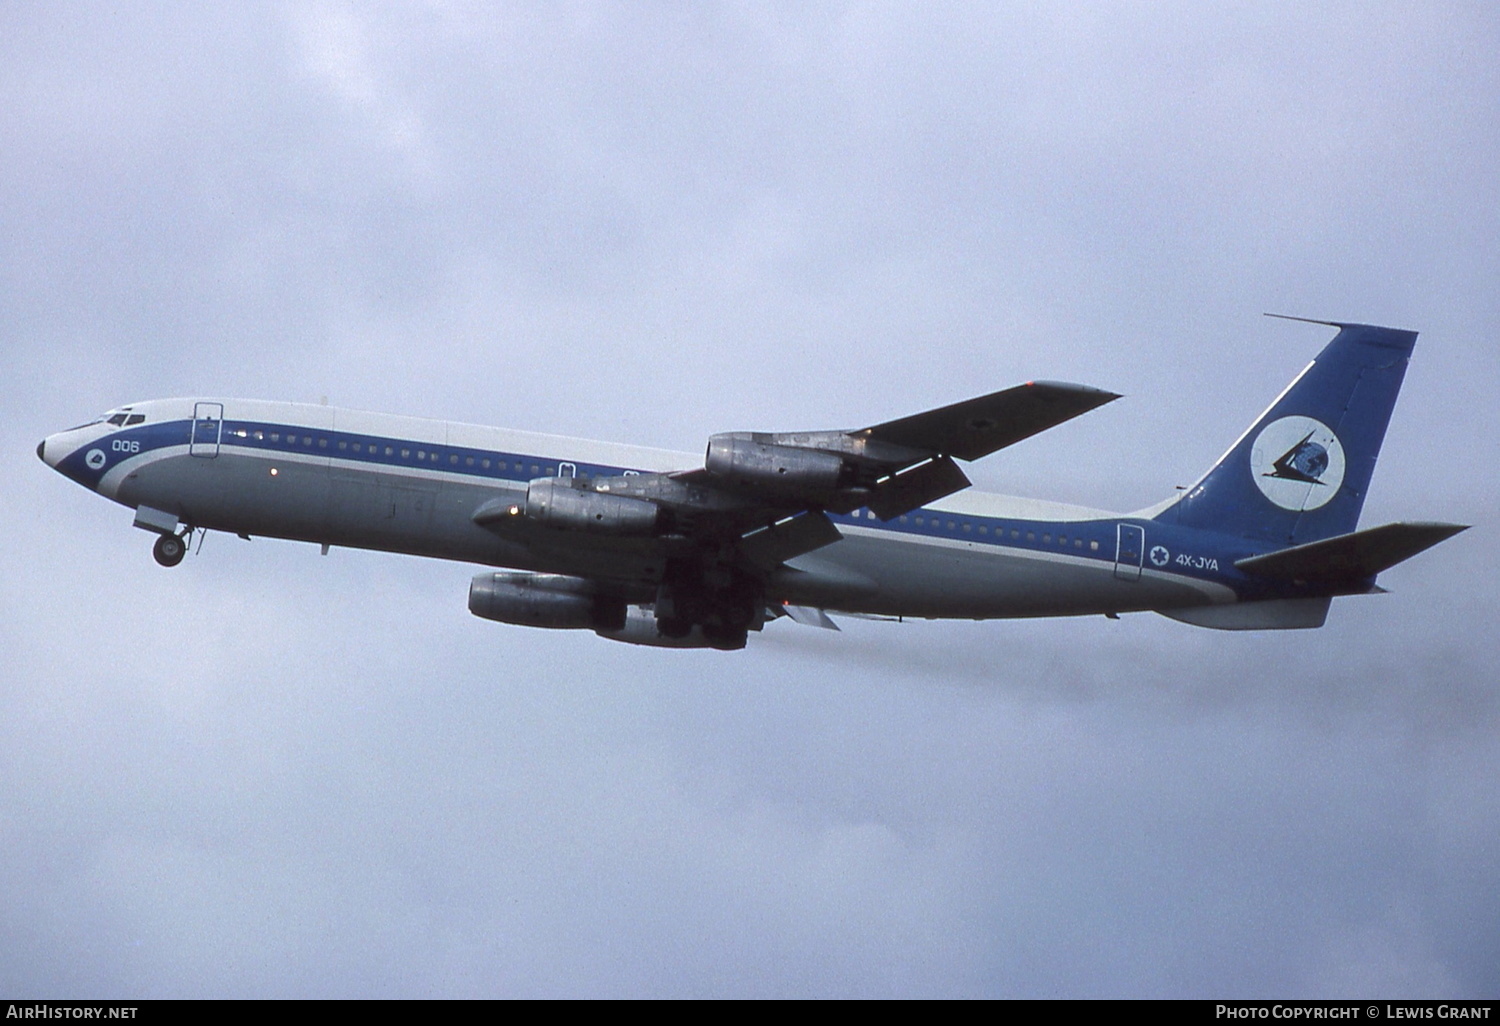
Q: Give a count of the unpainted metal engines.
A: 4